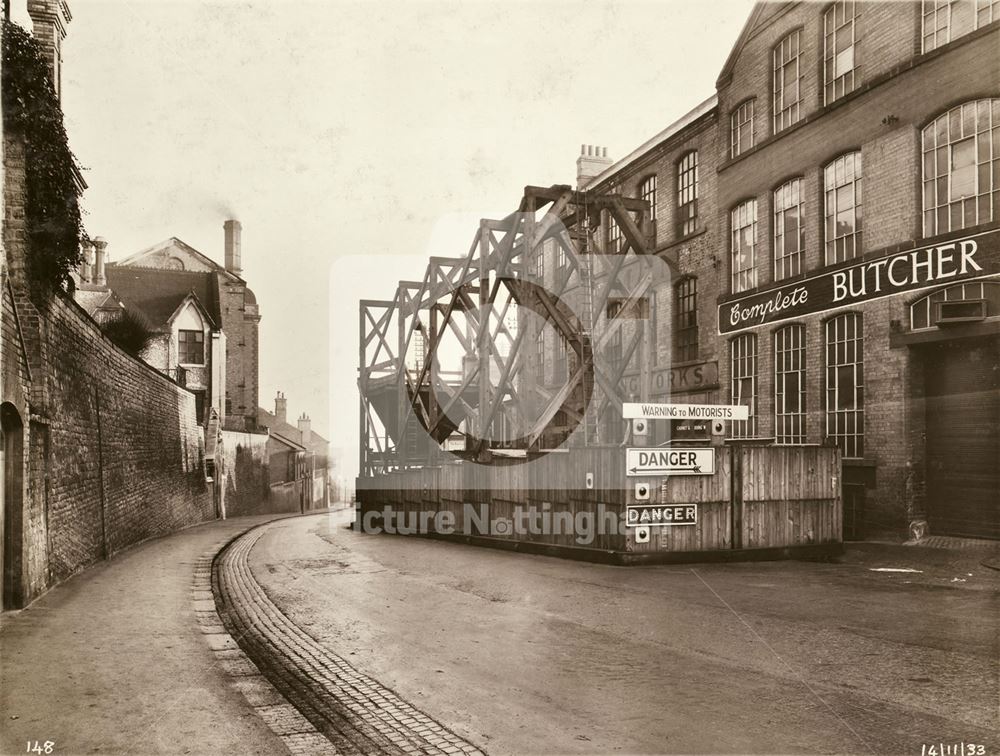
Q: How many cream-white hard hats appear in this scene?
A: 0